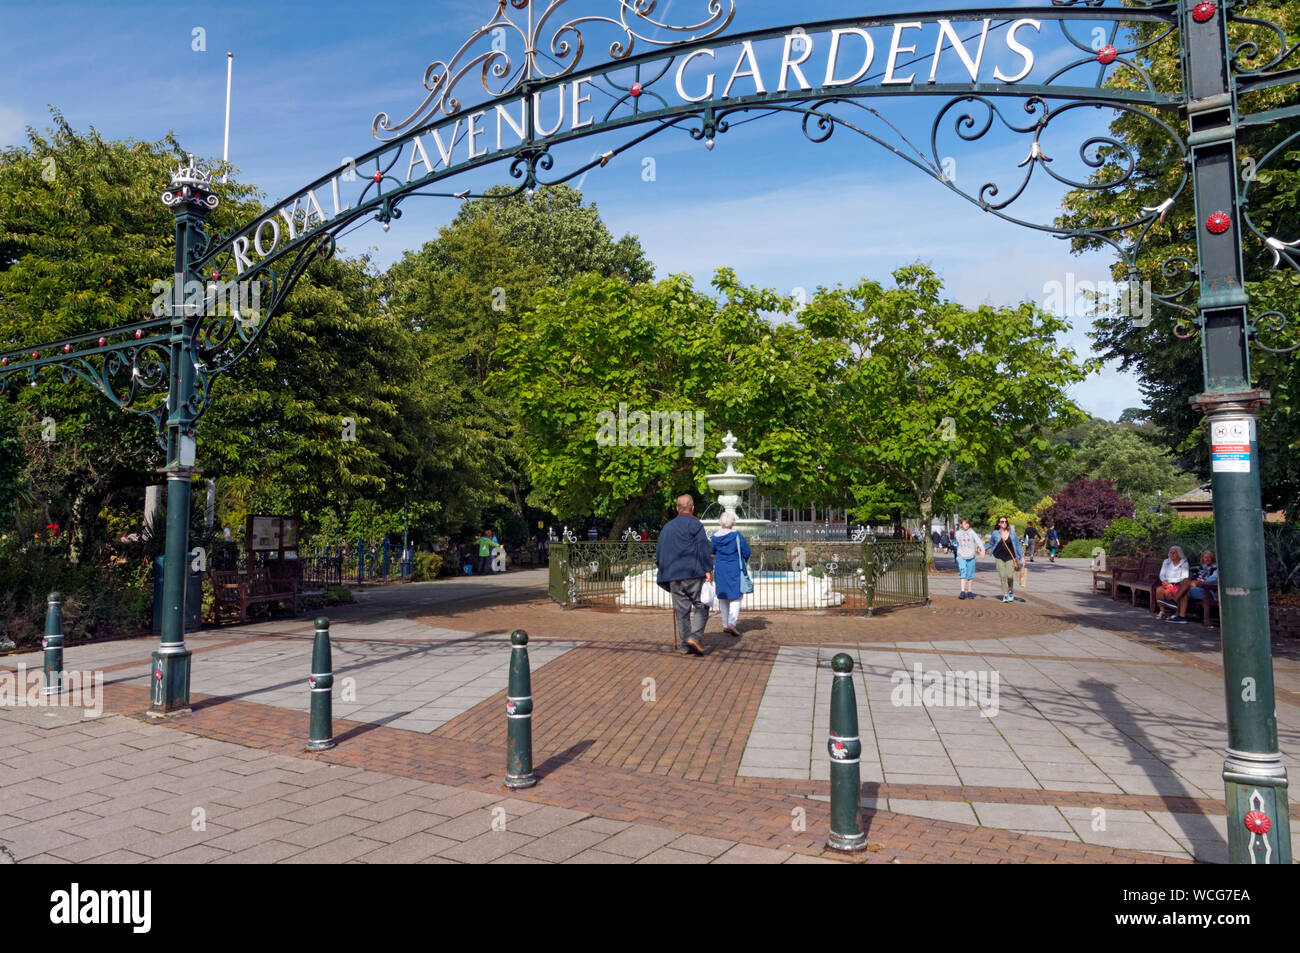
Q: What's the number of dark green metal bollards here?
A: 4